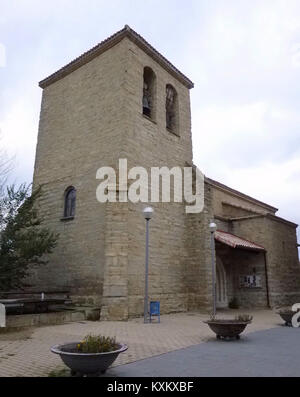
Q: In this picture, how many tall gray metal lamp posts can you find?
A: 2